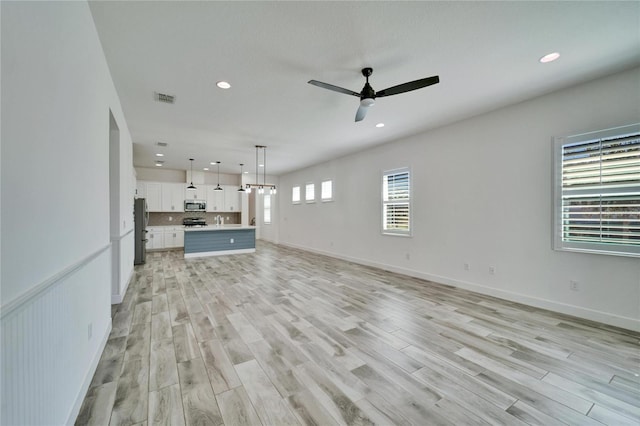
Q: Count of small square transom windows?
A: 3